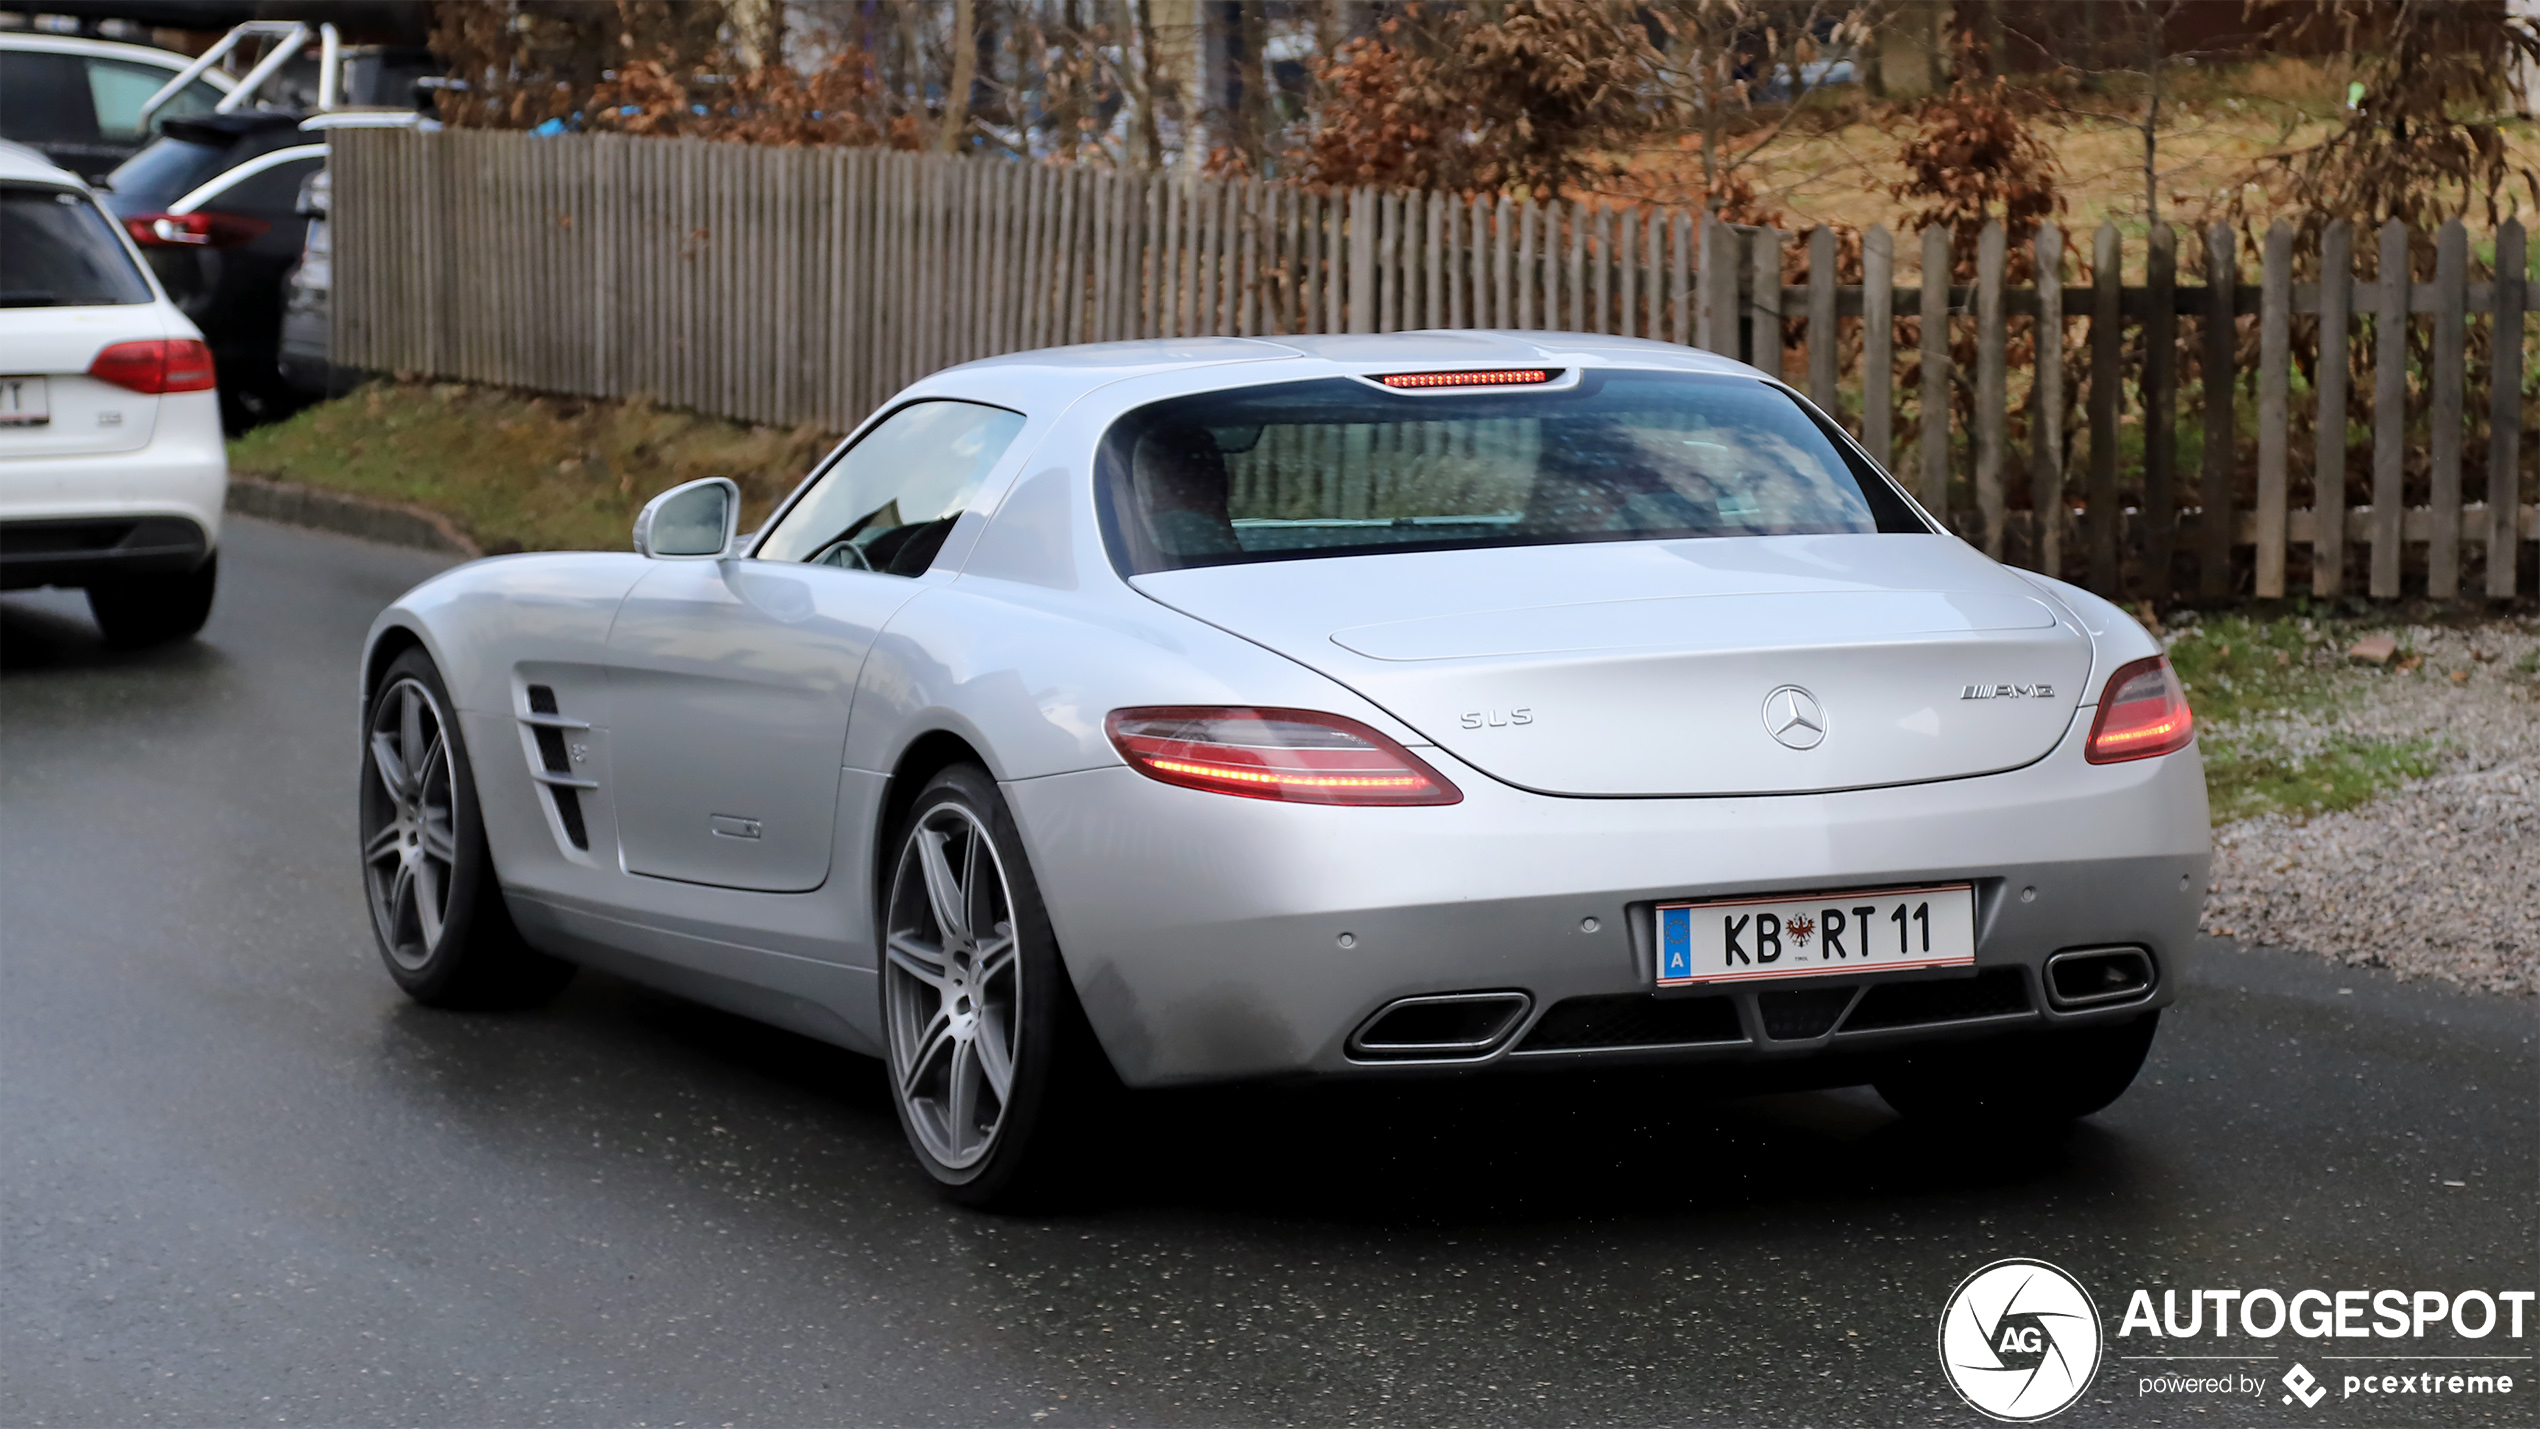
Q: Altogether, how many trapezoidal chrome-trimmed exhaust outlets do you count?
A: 2